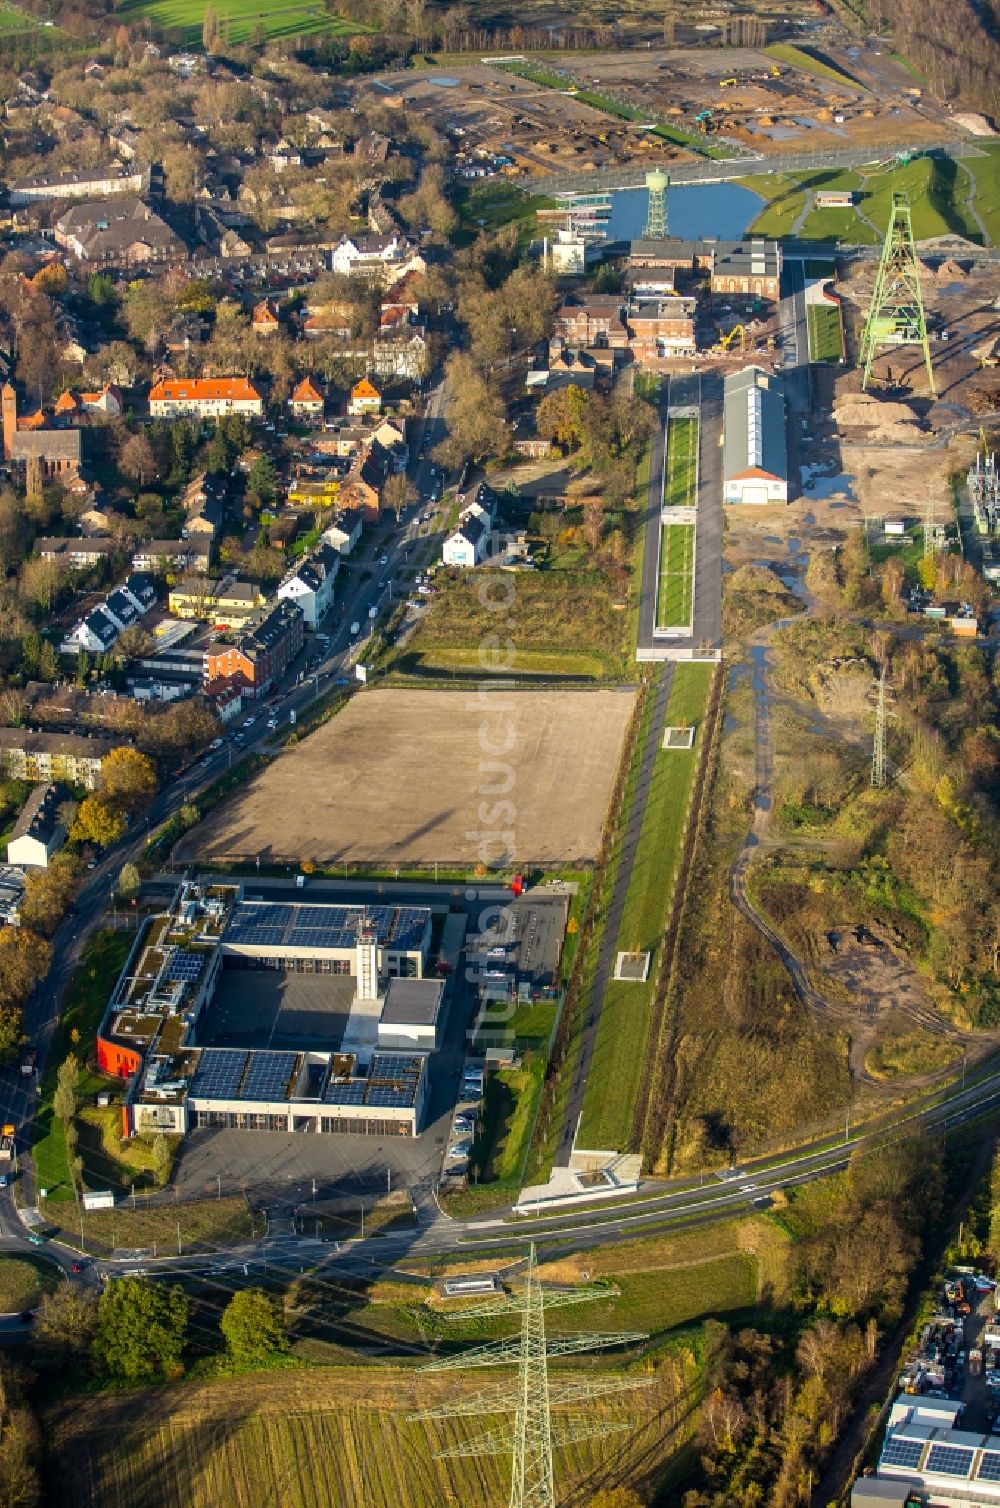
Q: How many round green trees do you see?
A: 2